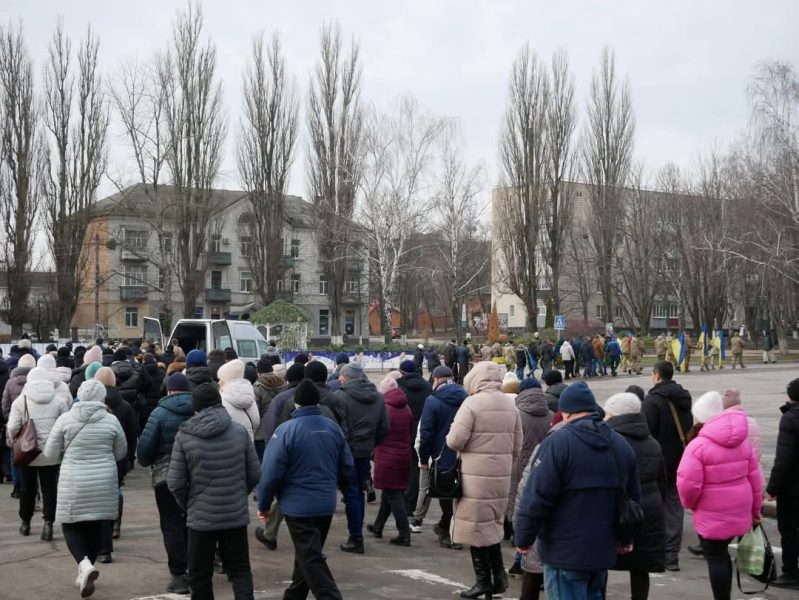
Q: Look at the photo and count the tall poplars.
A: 8